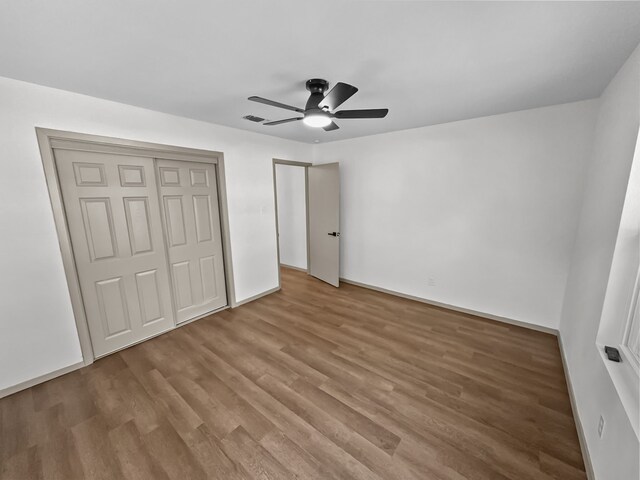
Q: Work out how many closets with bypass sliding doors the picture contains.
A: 1